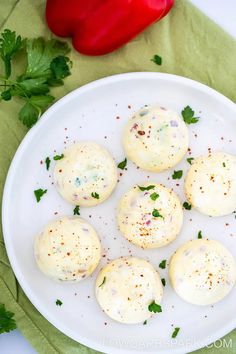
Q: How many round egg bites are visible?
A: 7